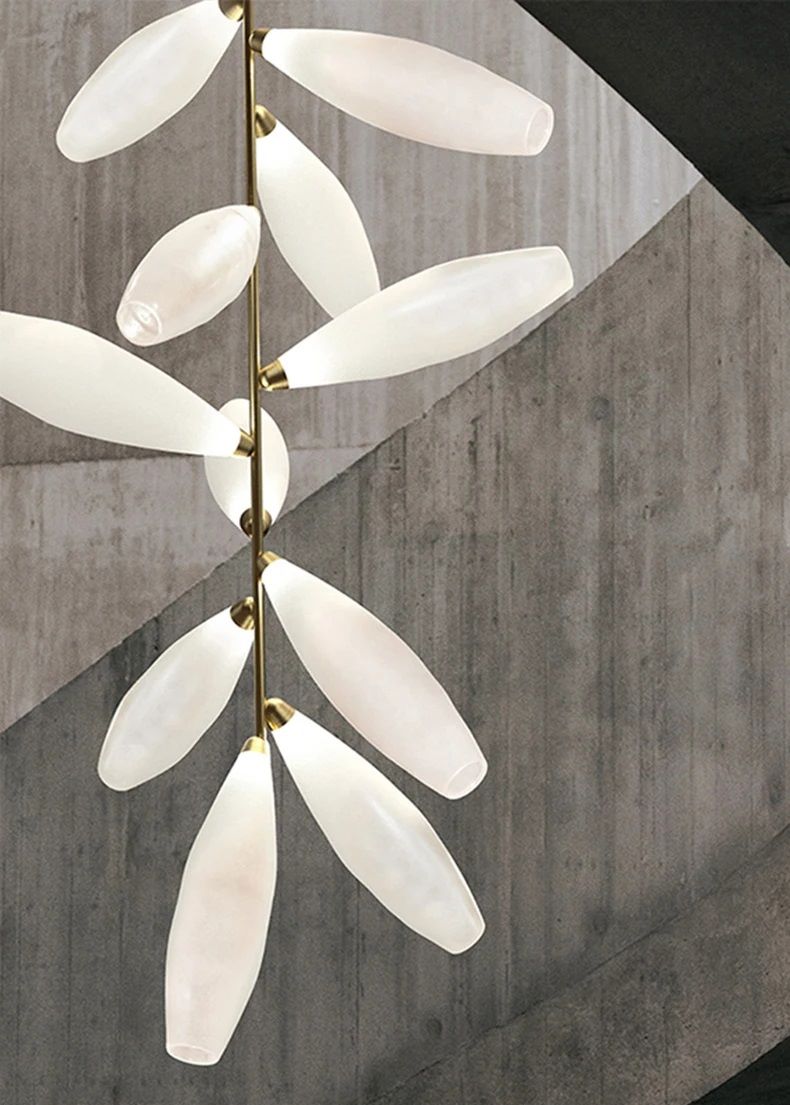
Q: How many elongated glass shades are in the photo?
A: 11